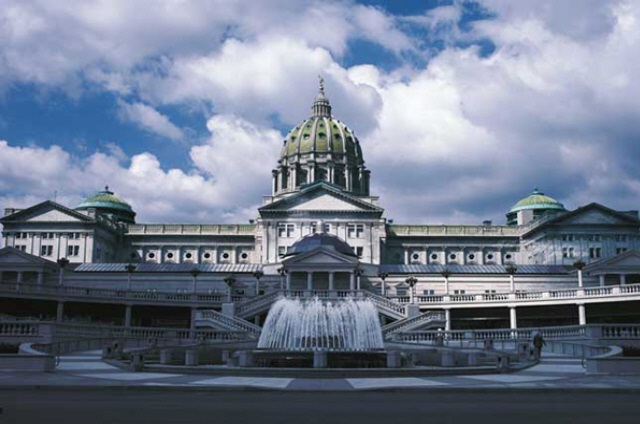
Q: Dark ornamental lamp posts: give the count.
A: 12